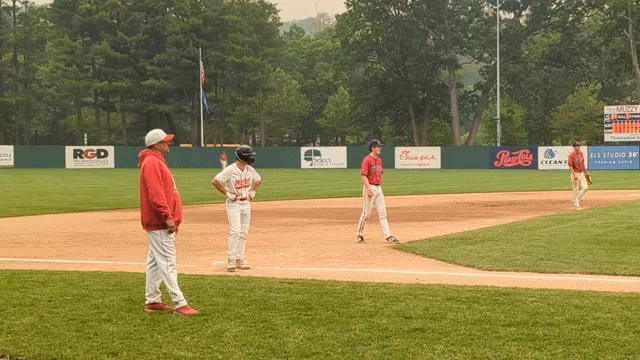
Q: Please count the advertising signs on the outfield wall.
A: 7